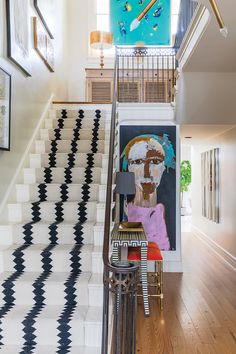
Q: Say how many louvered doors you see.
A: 3